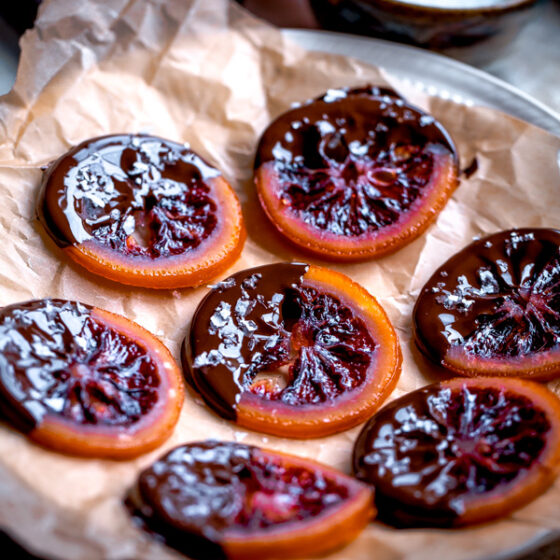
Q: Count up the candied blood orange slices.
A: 7